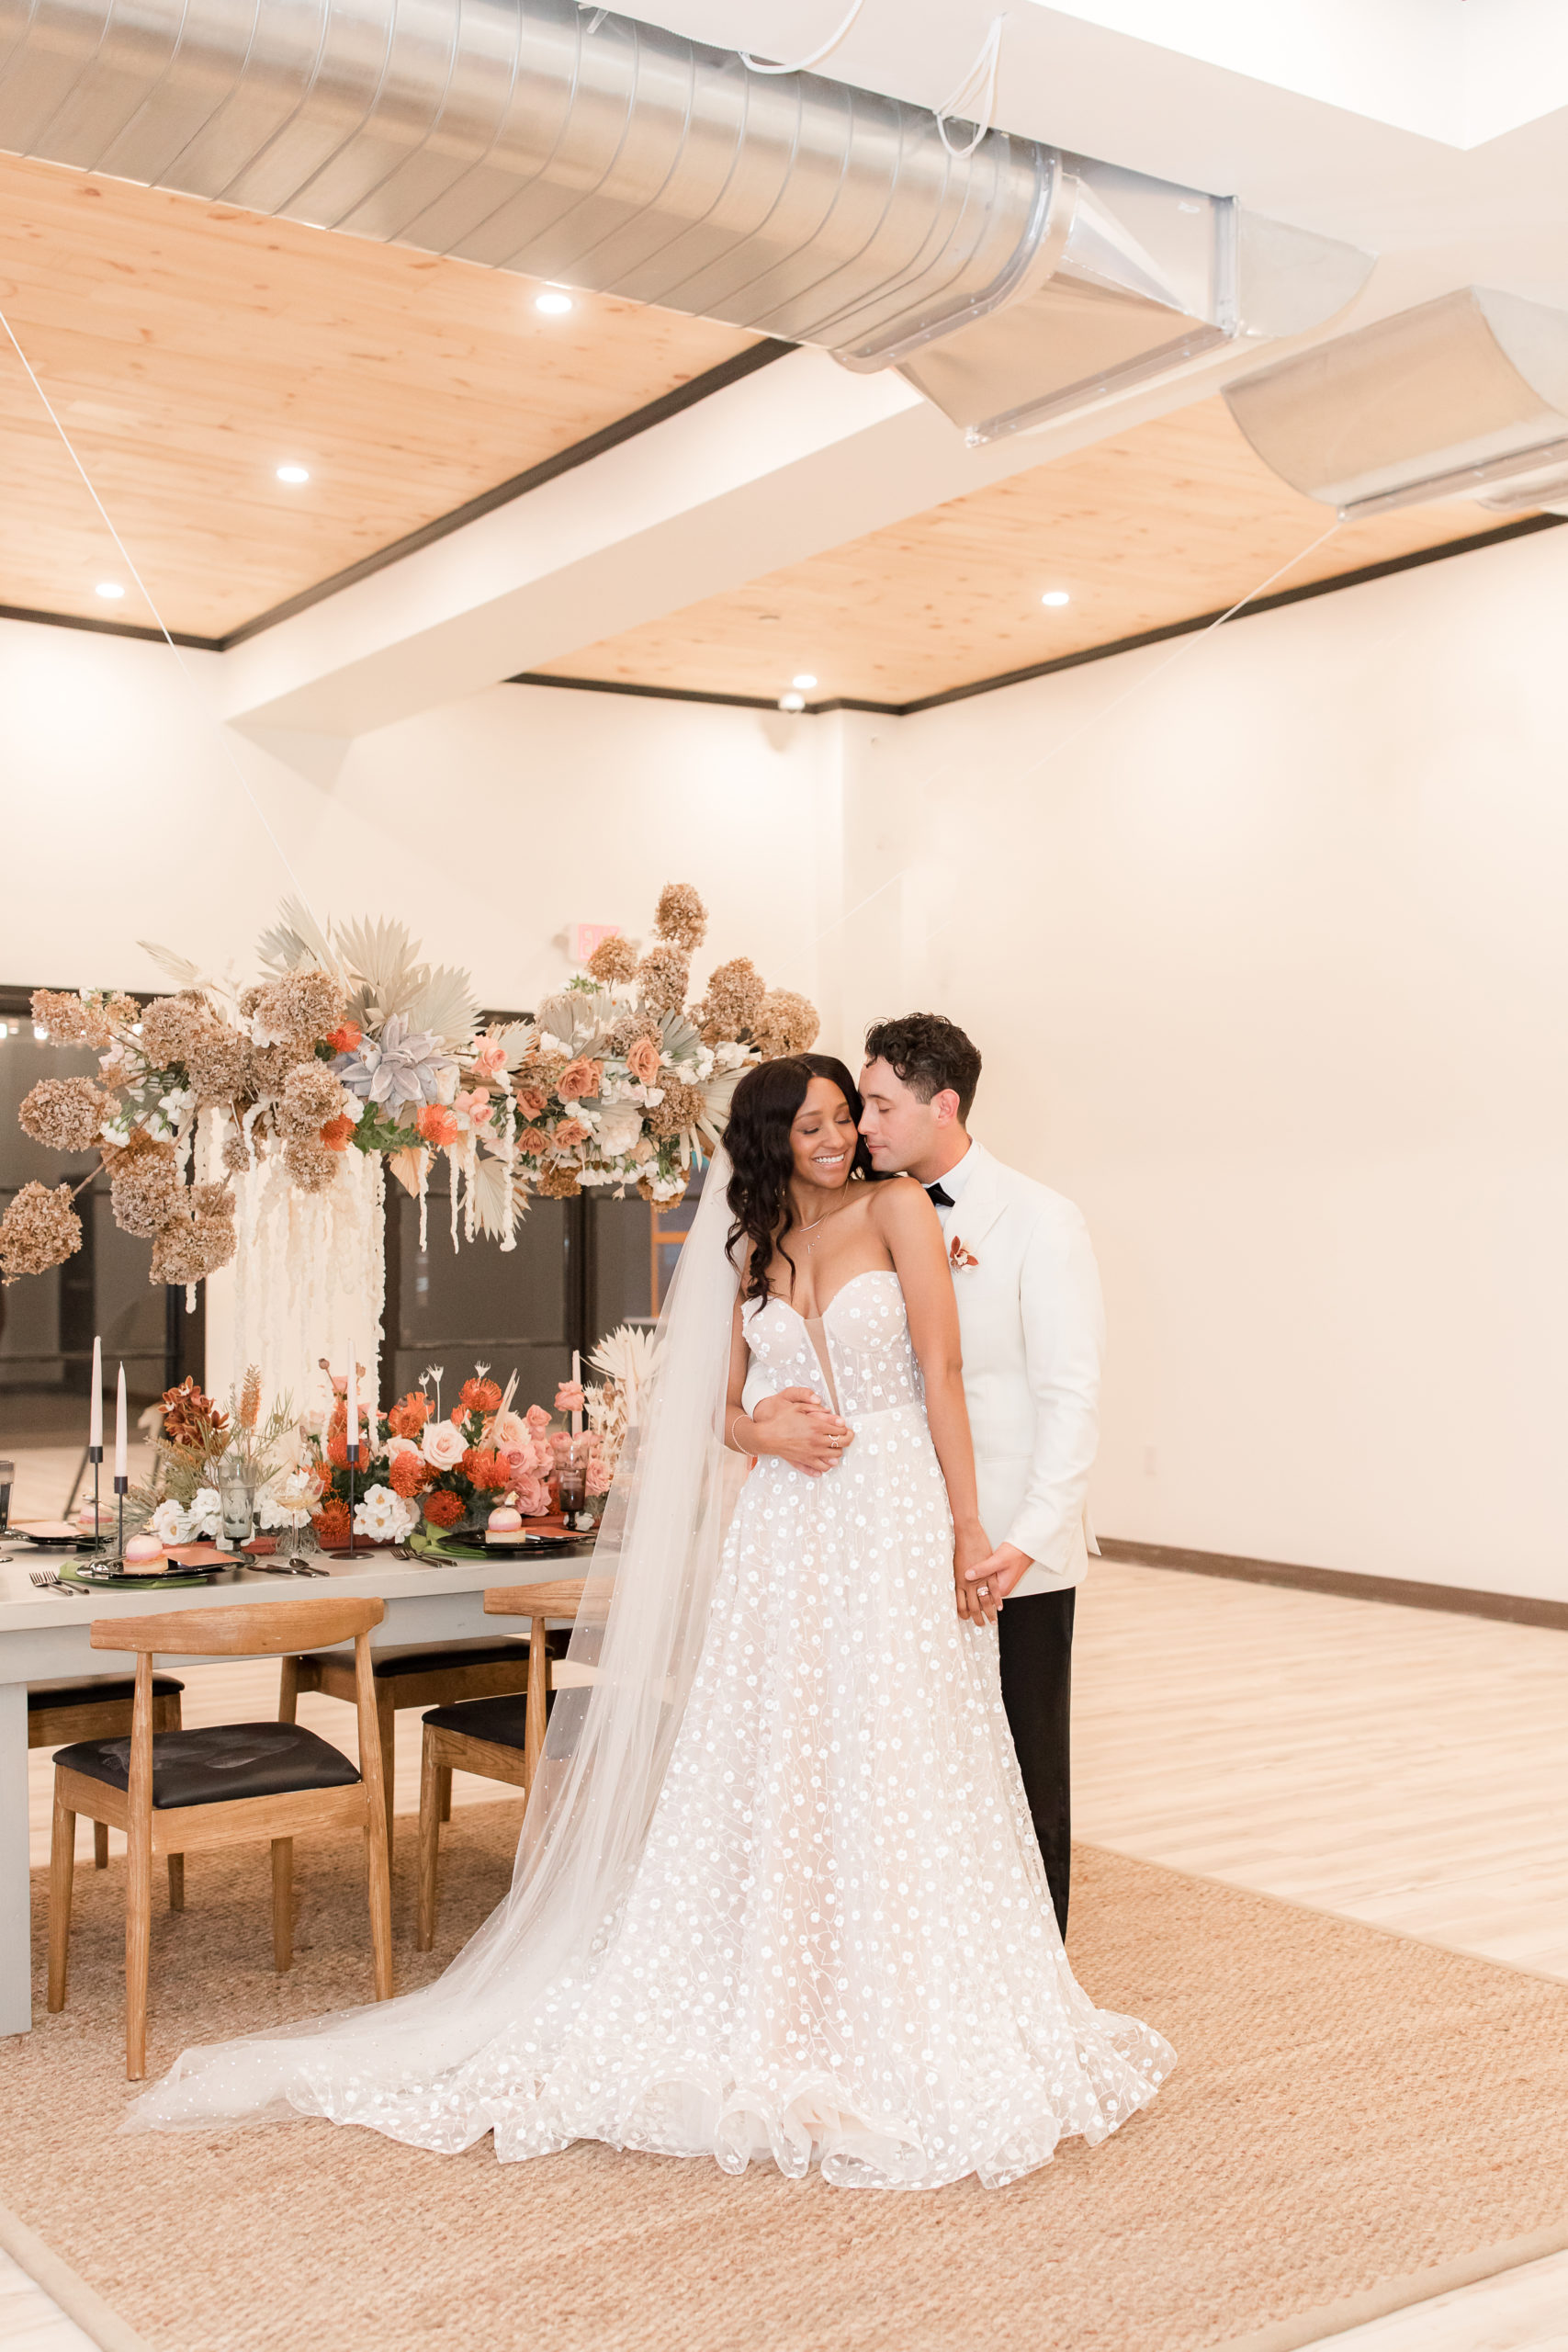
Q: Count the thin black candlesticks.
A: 3